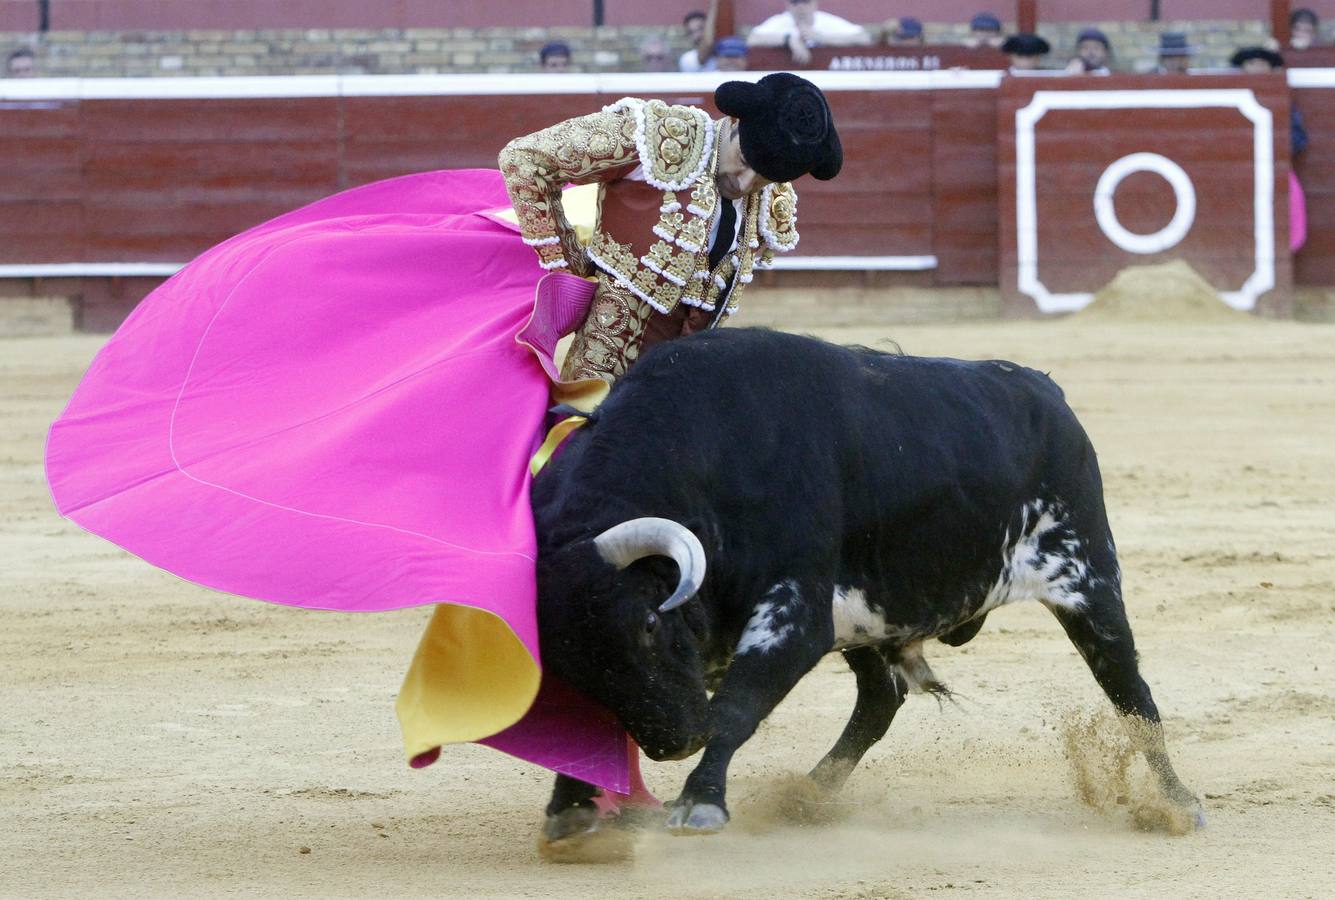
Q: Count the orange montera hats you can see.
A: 0